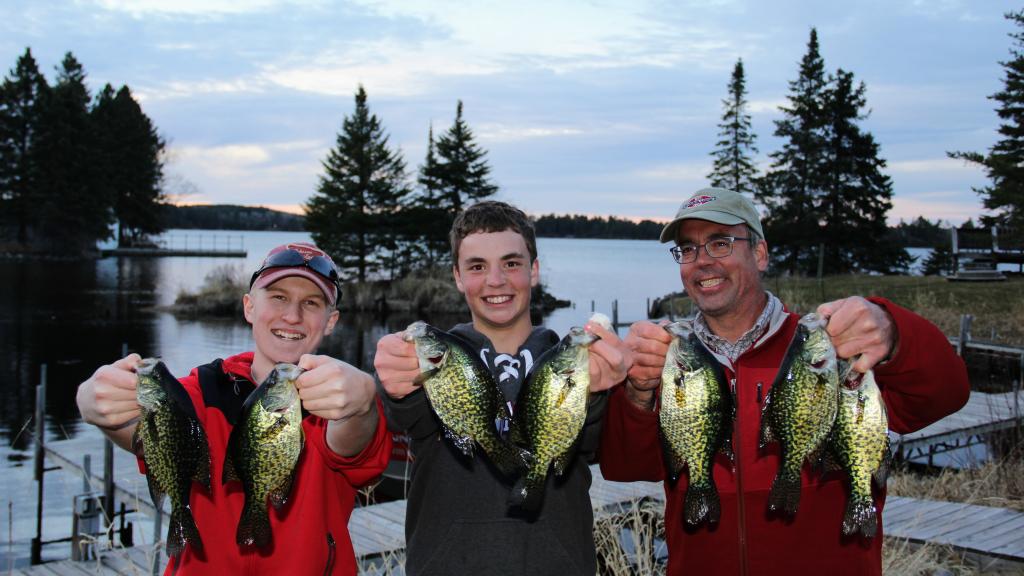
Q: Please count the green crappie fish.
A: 7